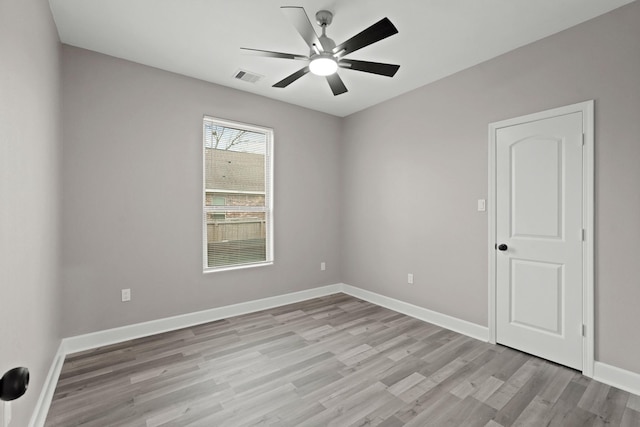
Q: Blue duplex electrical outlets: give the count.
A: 0